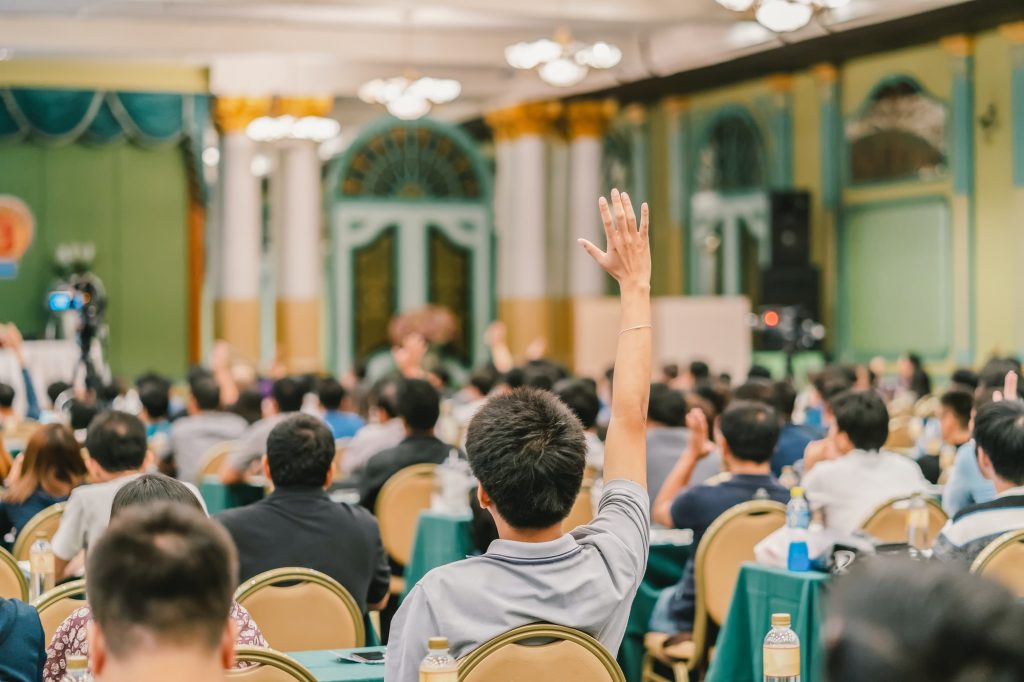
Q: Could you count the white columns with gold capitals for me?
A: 4